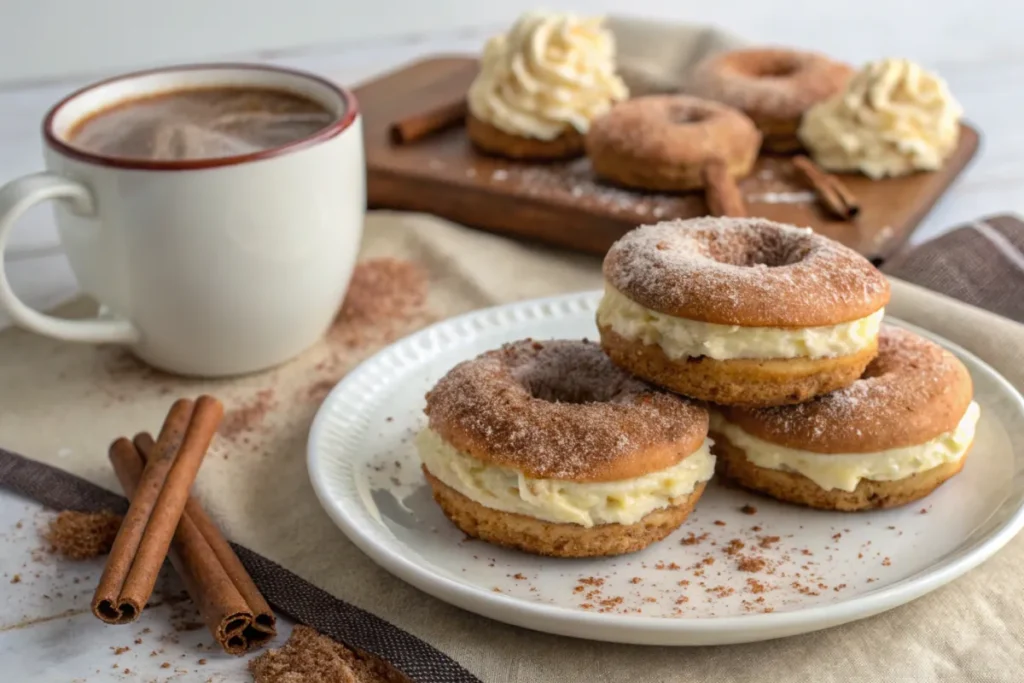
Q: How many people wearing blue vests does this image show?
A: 0